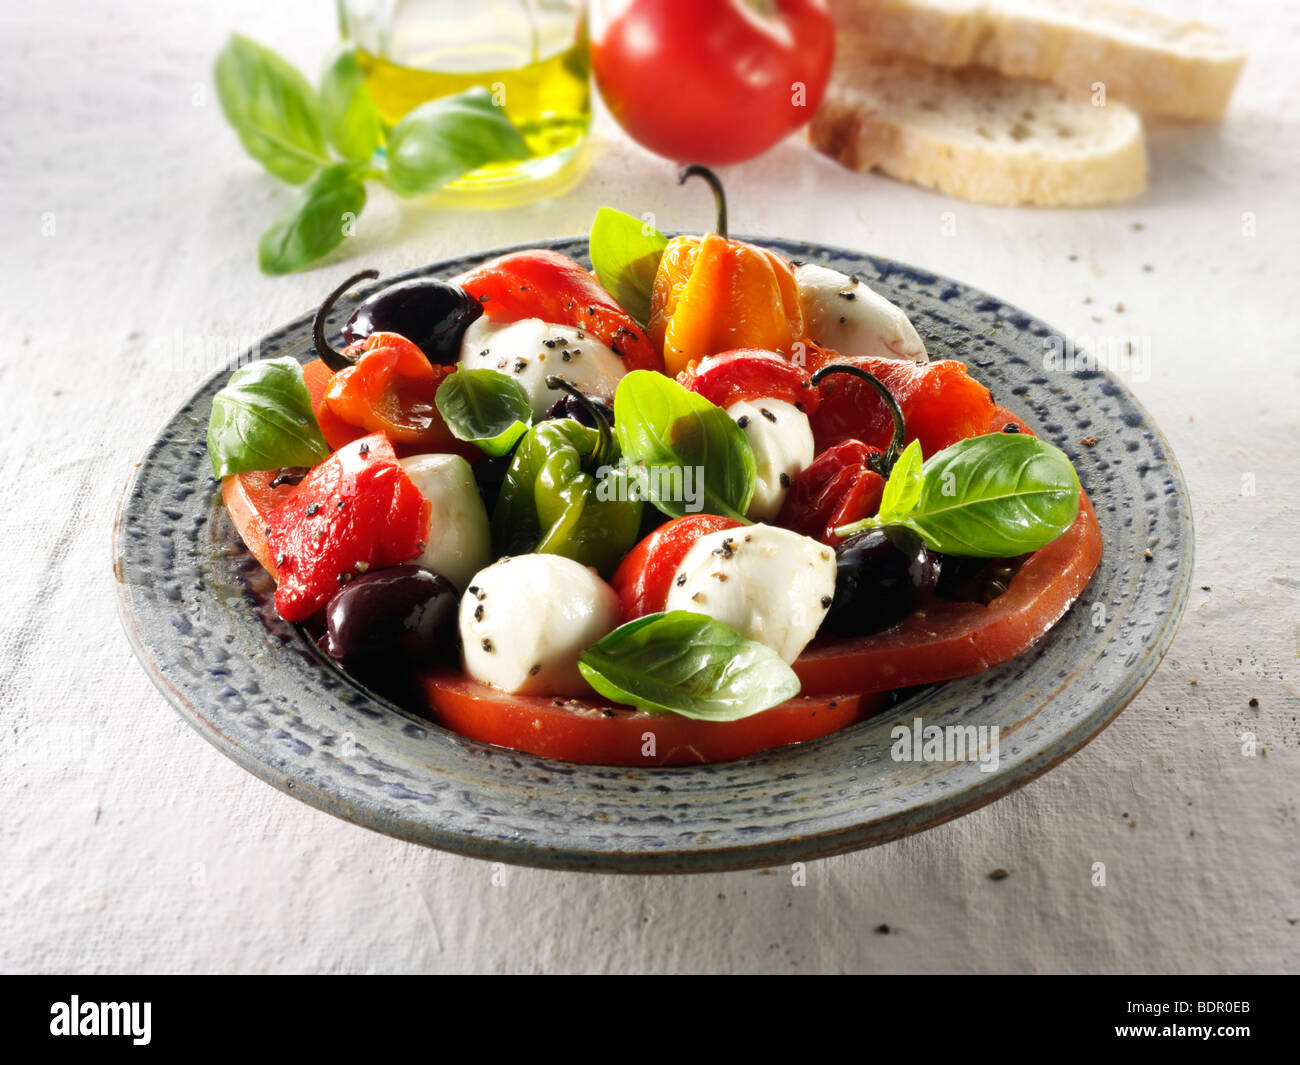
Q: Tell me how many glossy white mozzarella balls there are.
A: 6